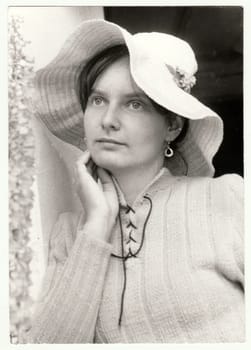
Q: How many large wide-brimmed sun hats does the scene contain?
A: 1